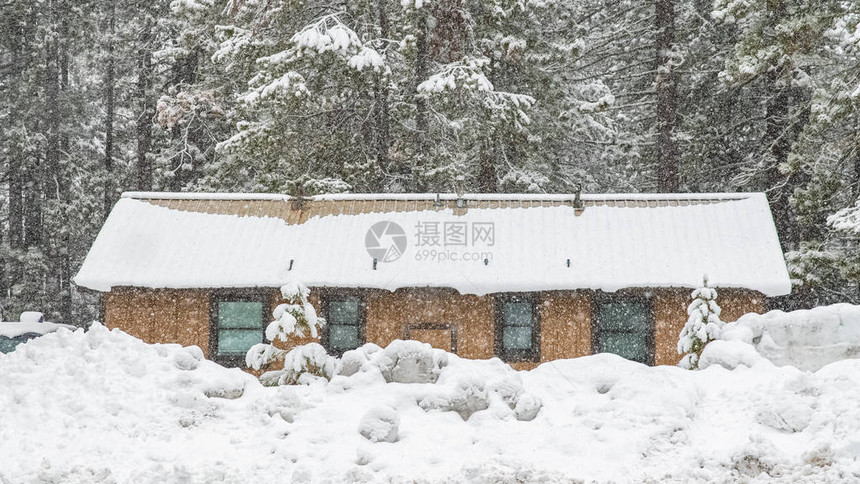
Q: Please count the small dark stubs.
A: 4